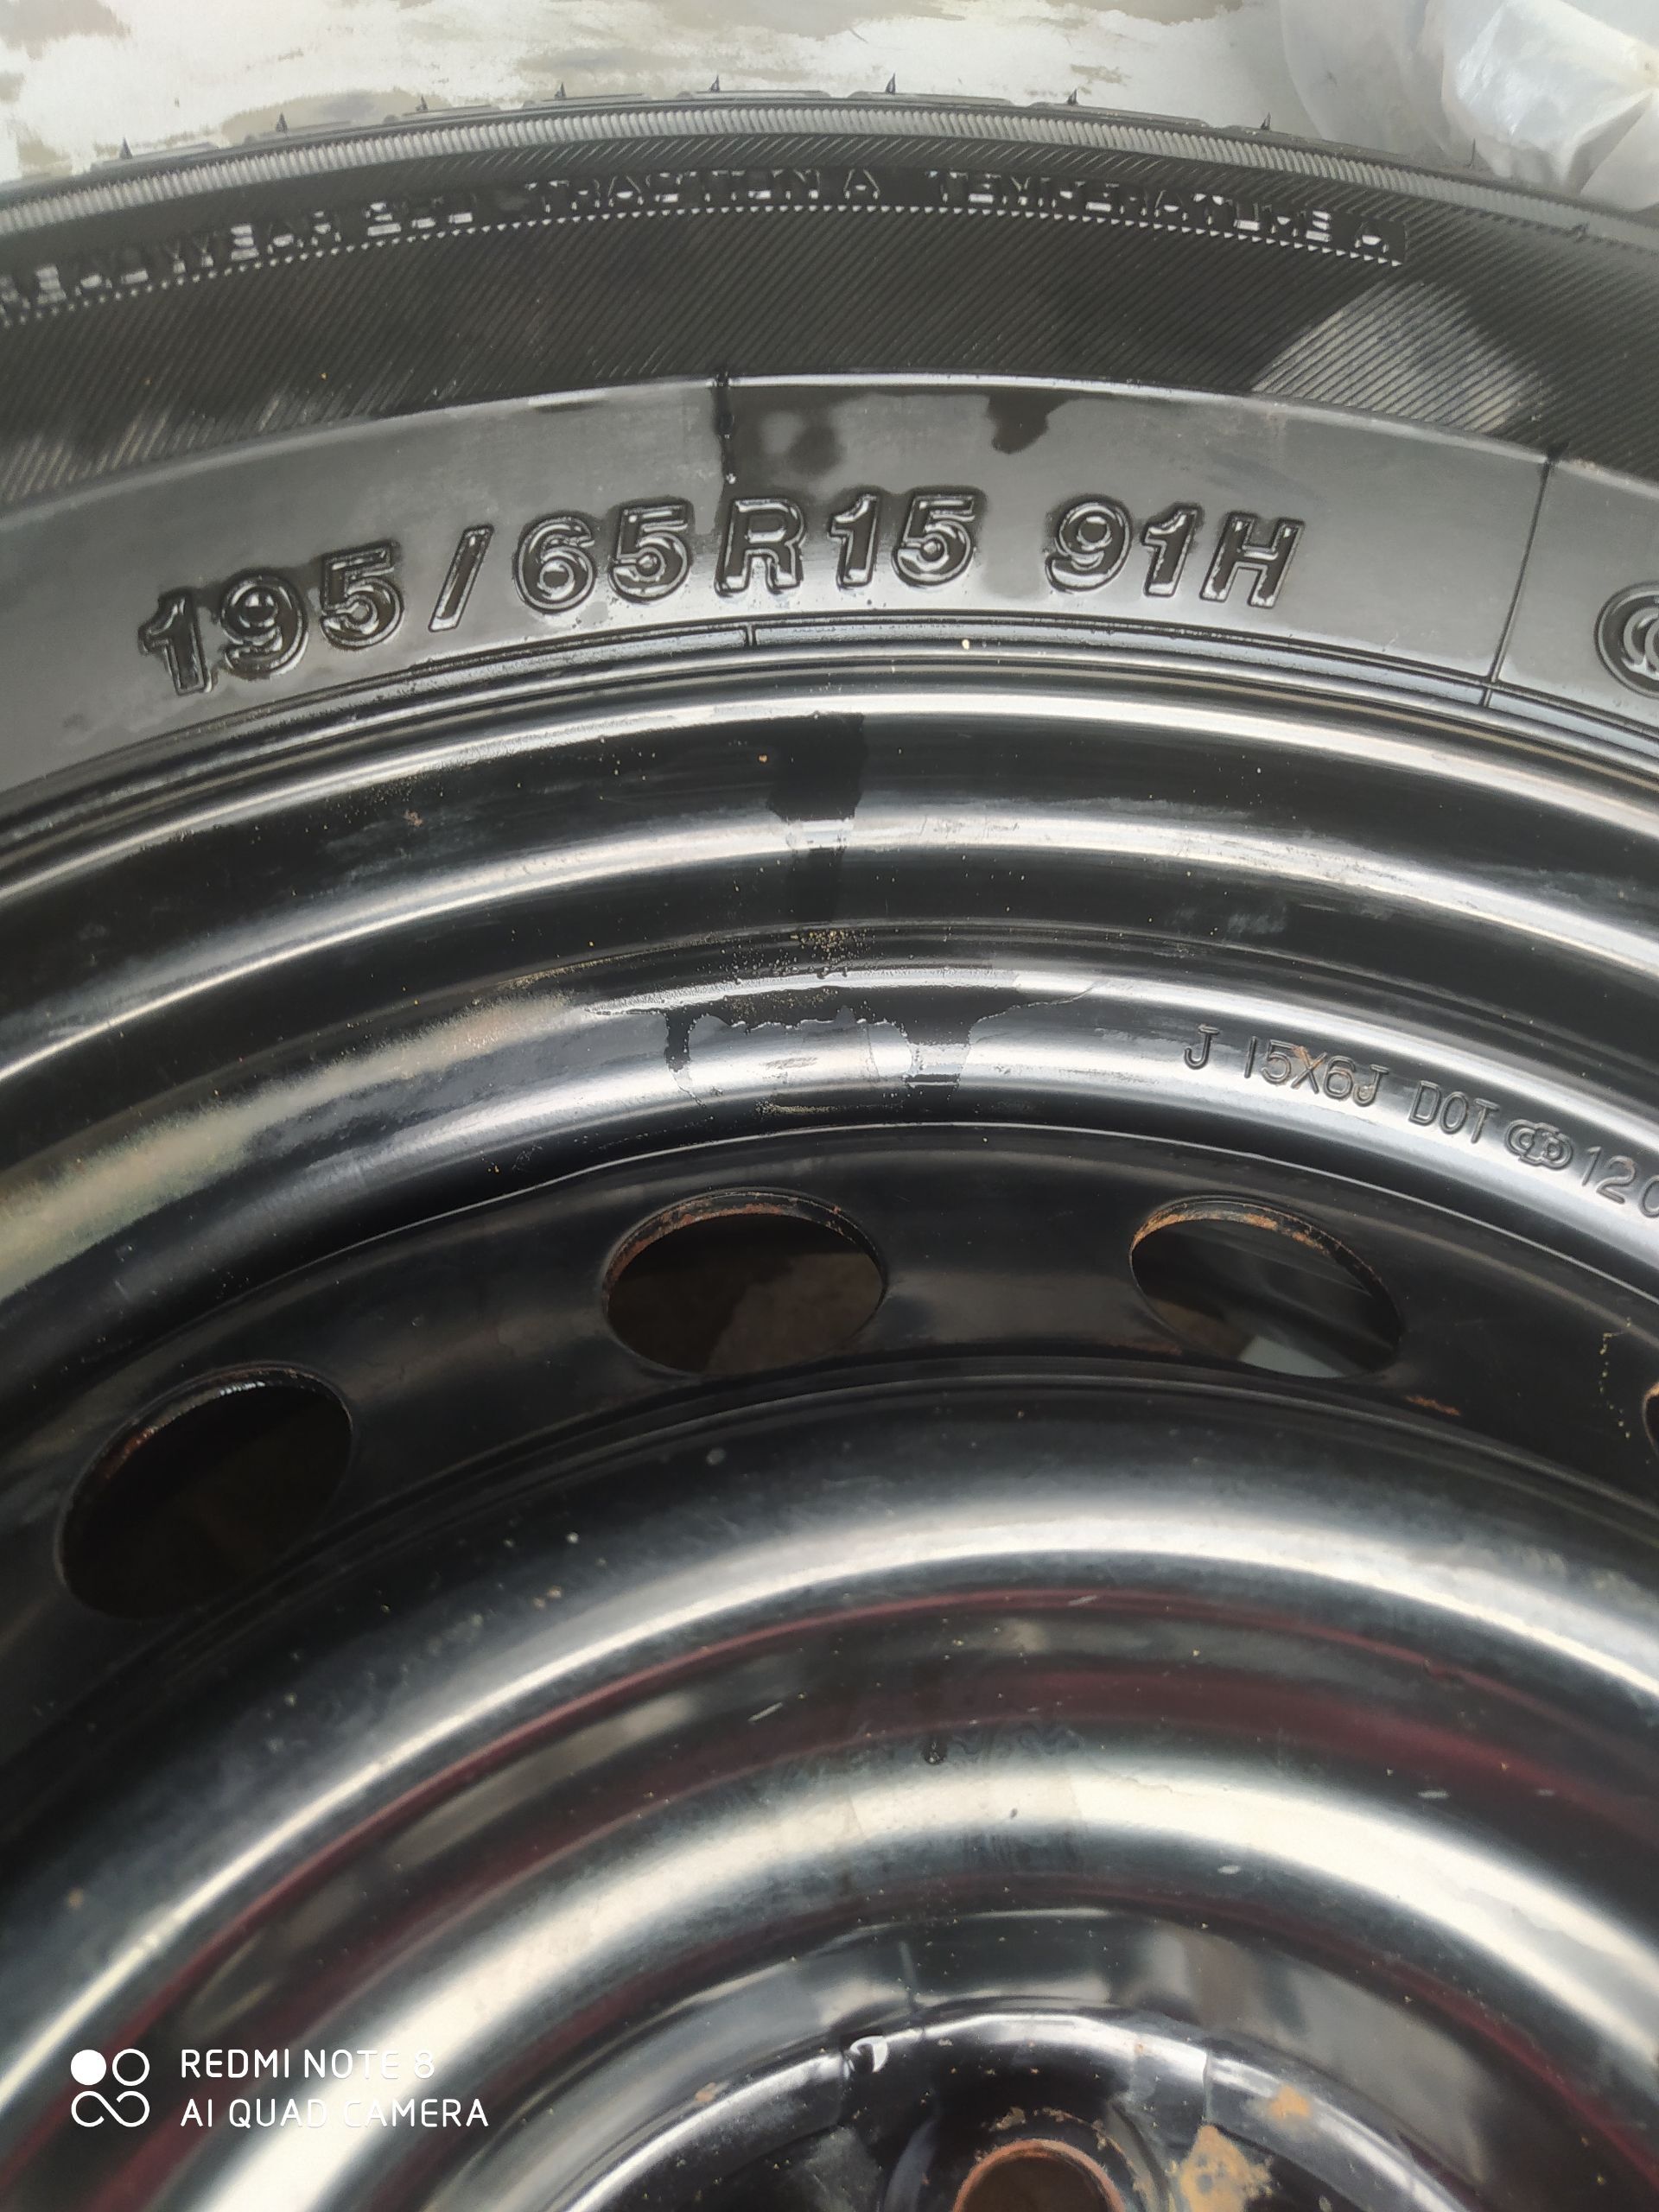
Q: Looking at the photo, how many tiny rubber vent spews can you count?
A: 9